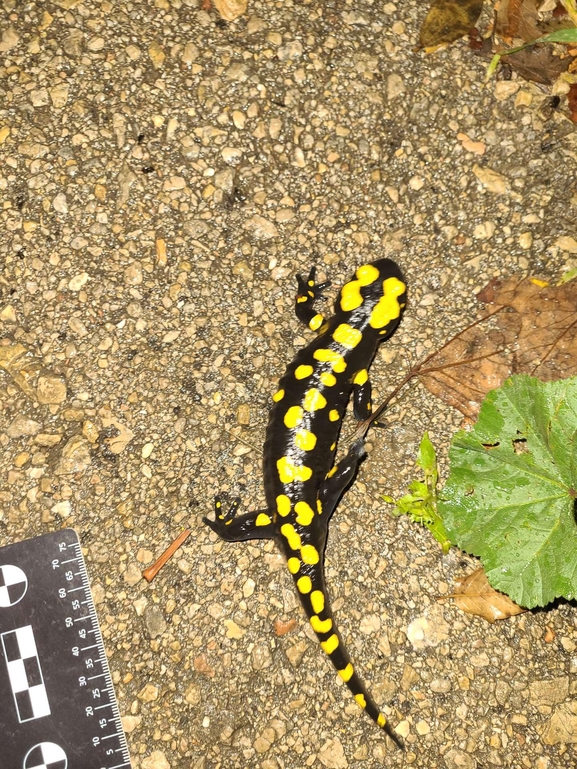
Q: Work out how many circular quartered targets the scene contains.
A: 2